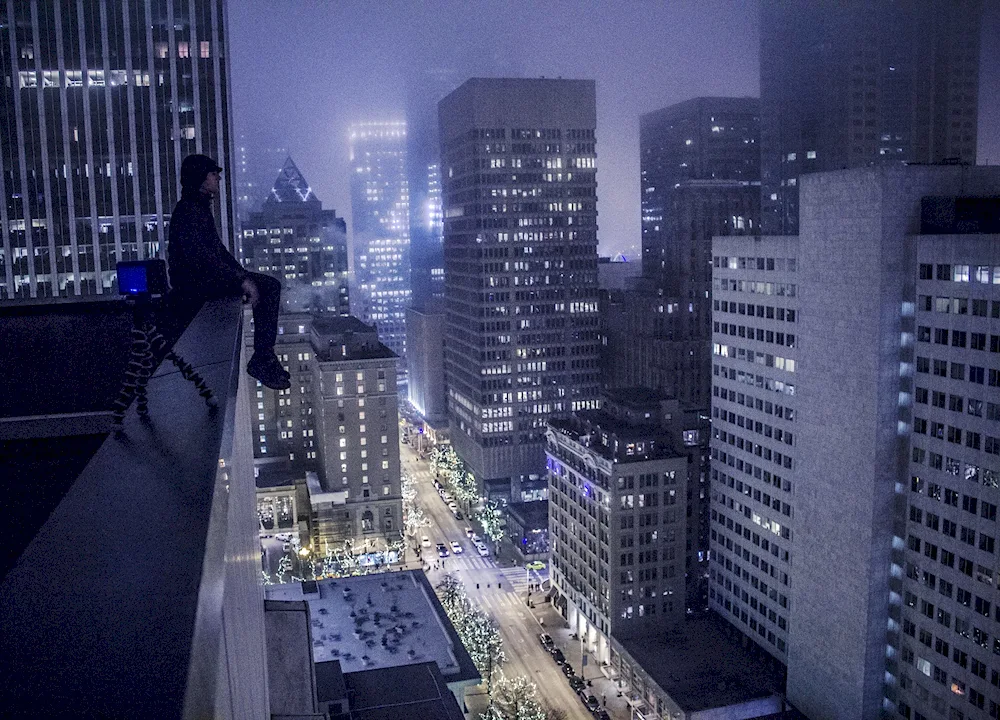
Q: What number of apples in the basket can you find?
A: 0